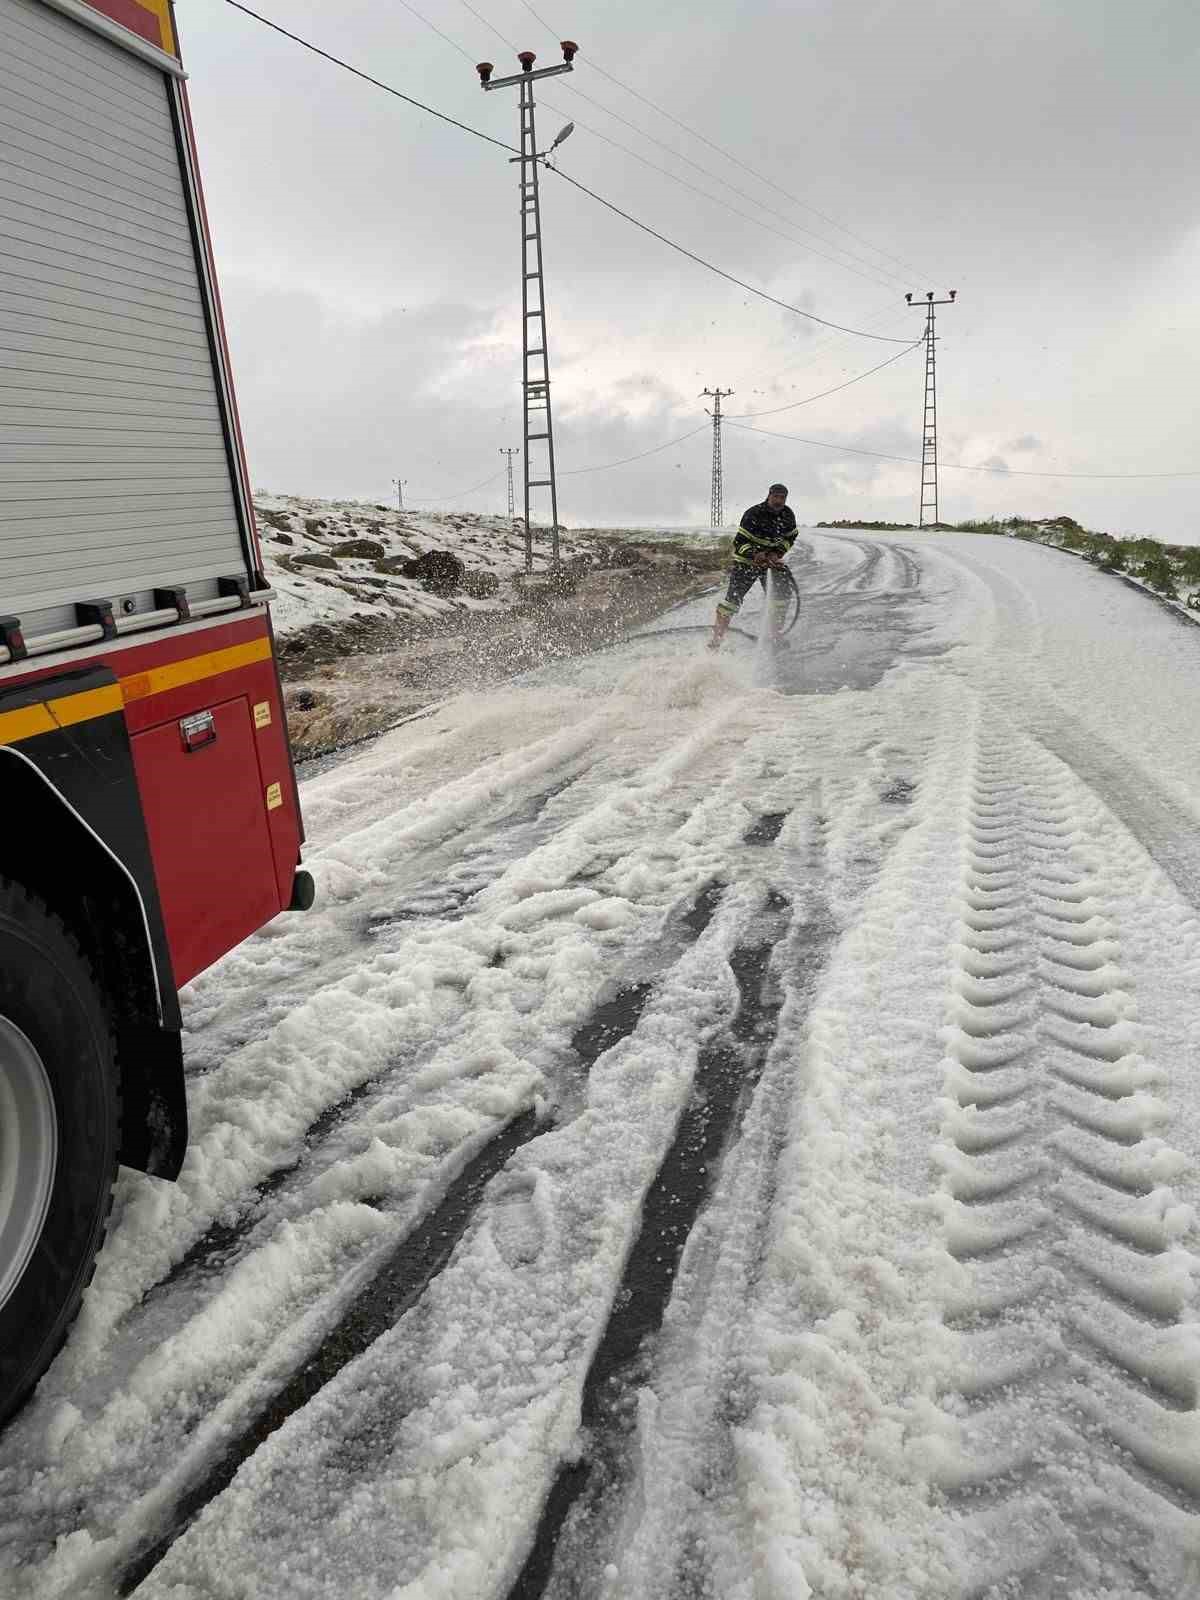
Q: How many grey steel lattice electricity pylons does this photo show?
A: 5